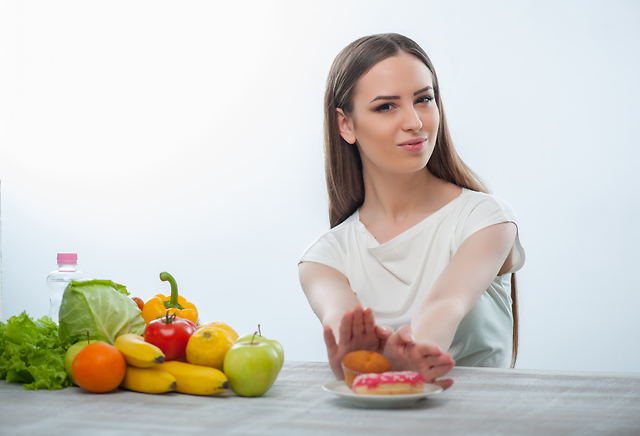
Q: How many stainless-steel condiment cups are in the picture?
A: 0